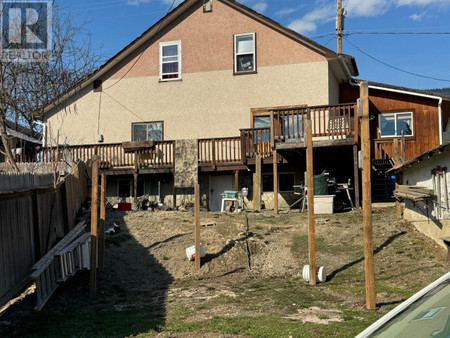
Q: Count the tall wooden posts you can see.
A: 5